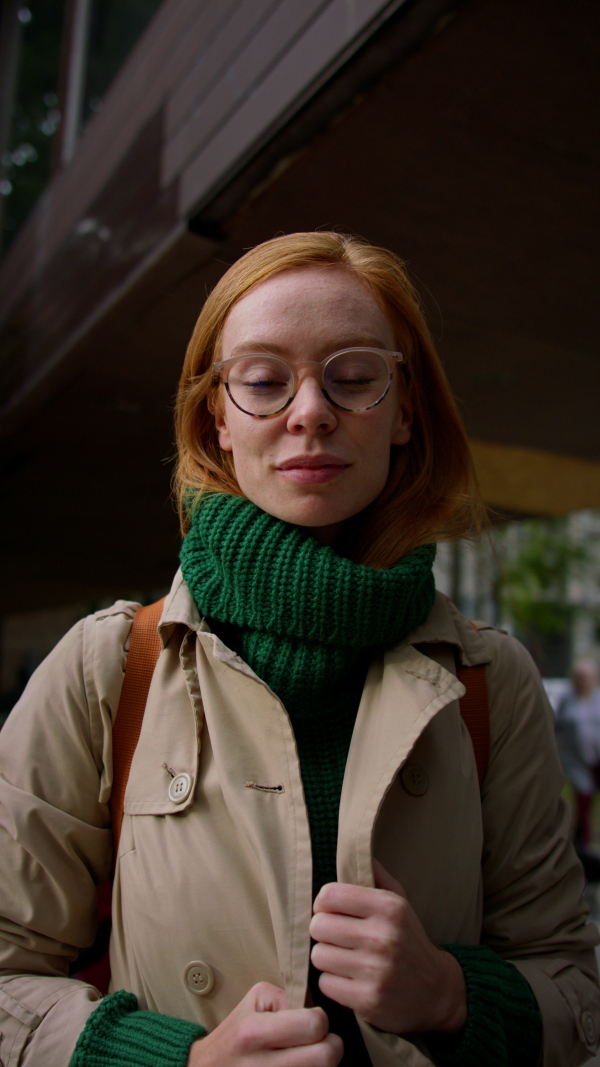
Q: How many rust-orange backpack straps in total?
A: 2